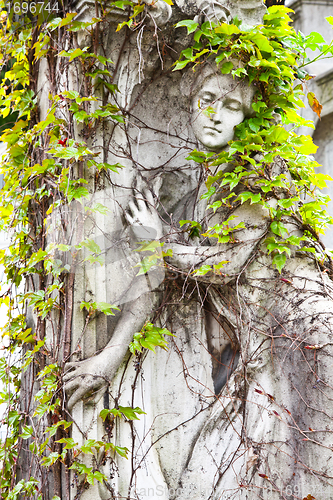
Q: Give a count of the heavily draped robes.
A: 1